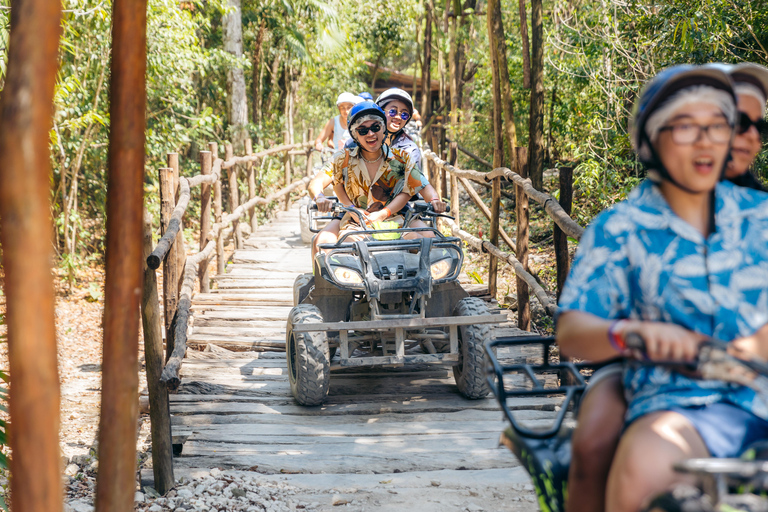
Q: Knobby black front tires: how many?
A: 2